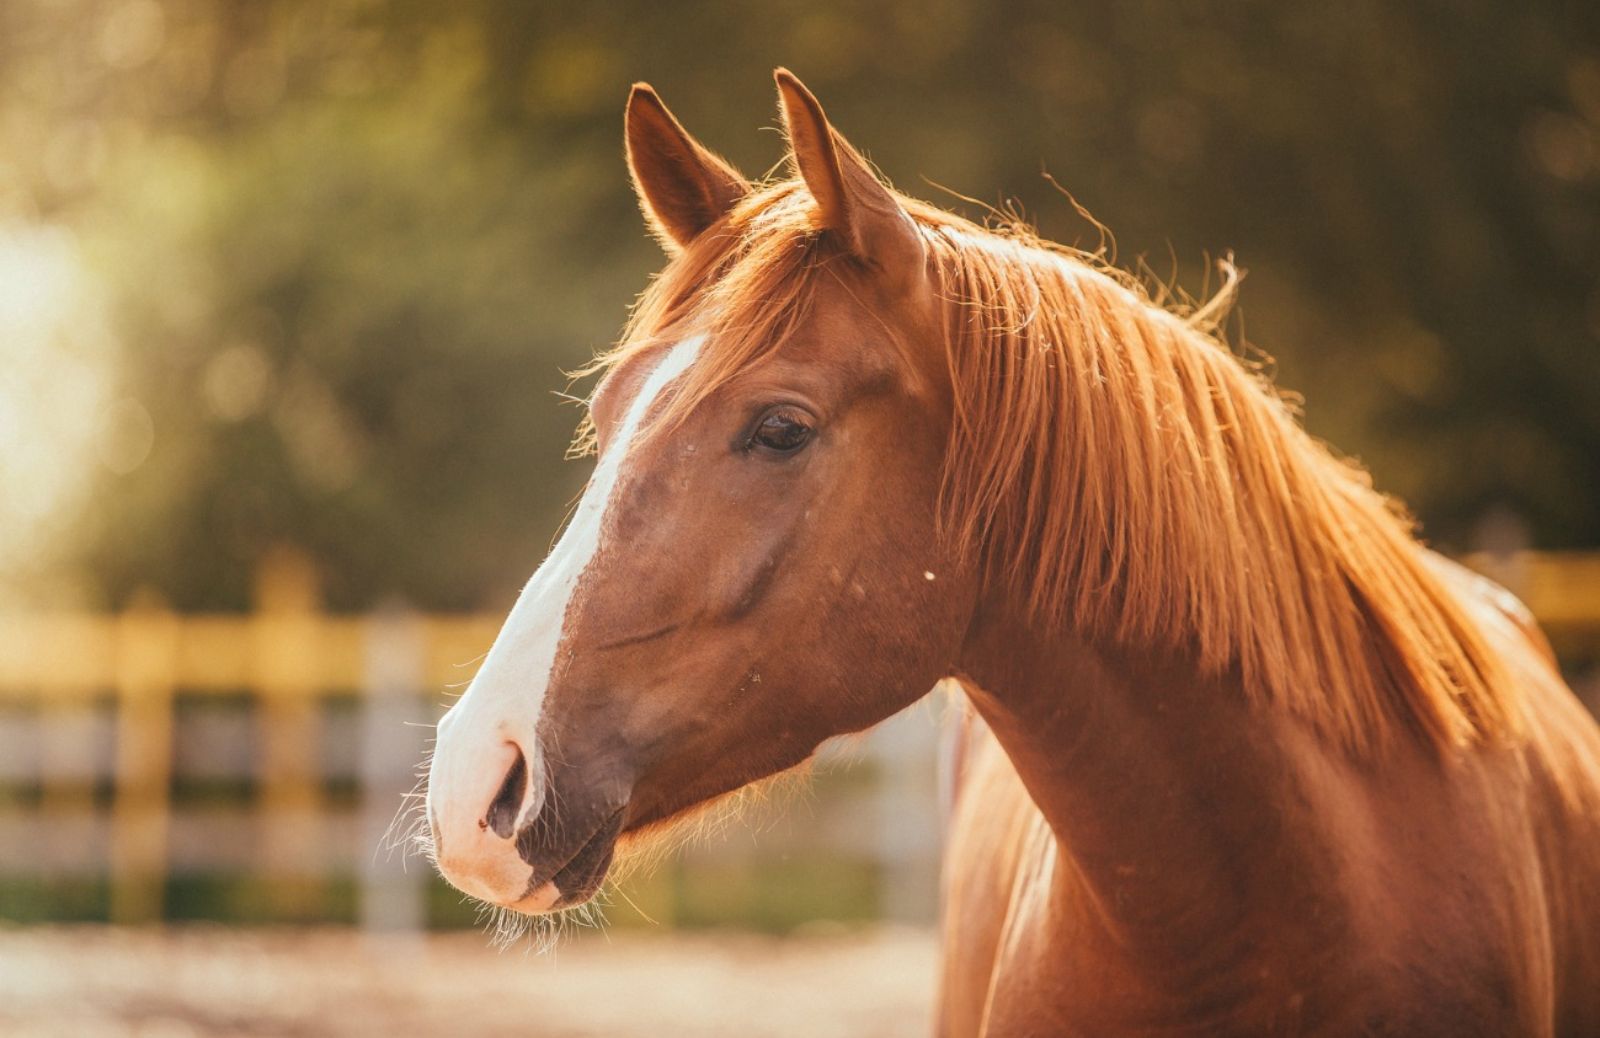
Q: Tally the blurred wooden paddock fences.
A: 1